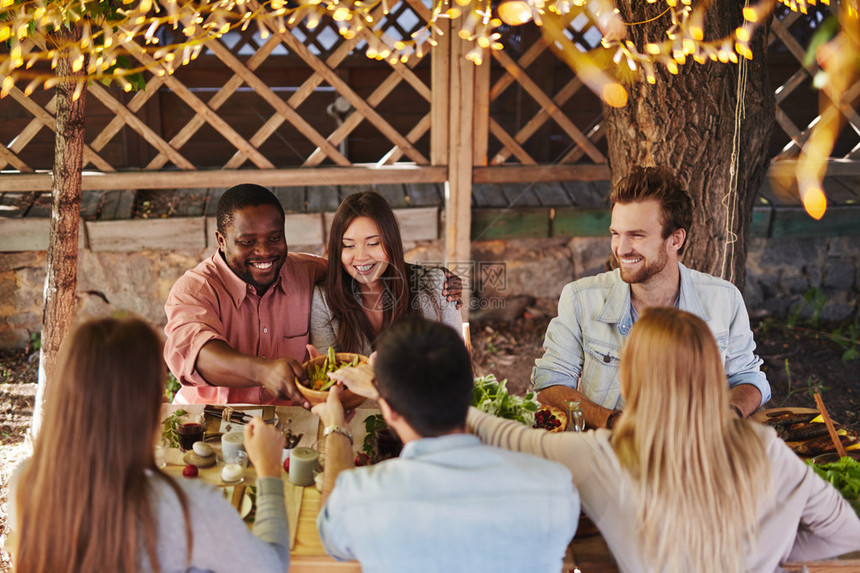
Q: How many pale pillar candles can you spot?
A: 2